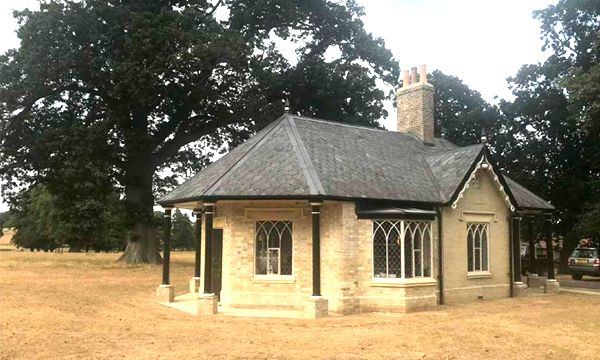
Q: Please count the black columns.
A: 7